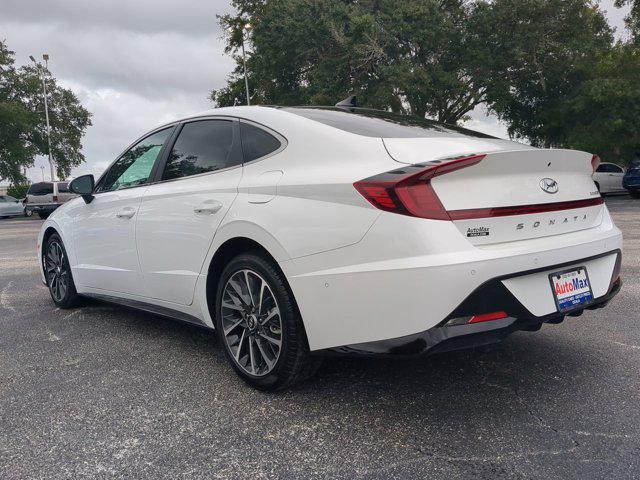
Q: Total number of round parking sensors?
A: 4